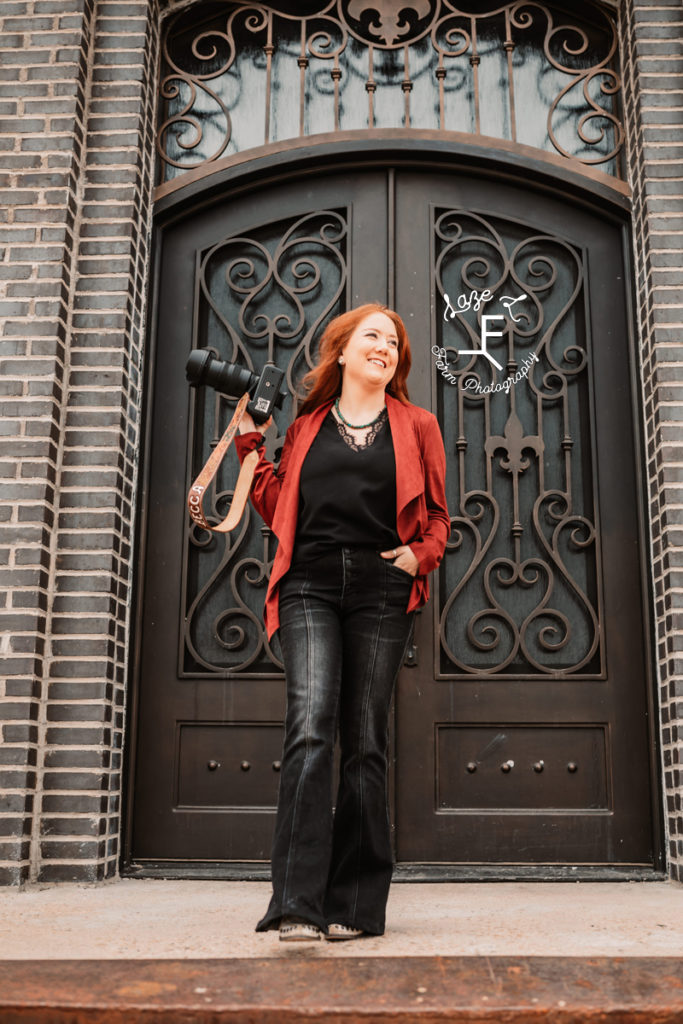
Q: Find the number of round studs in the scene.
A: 7